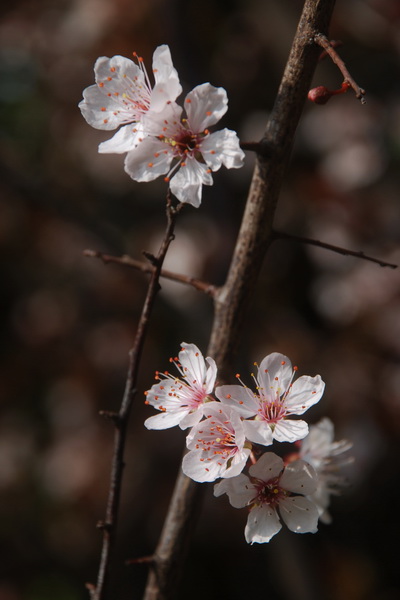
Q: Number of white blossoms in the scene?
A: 7